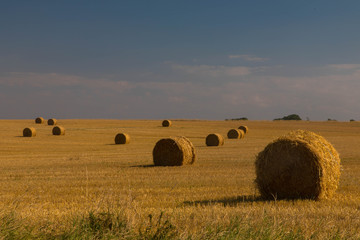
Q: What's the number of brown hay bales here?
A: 11